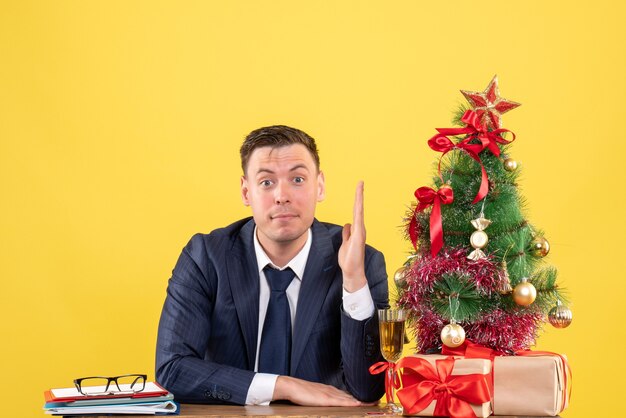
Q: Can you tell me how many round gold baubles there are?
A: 6